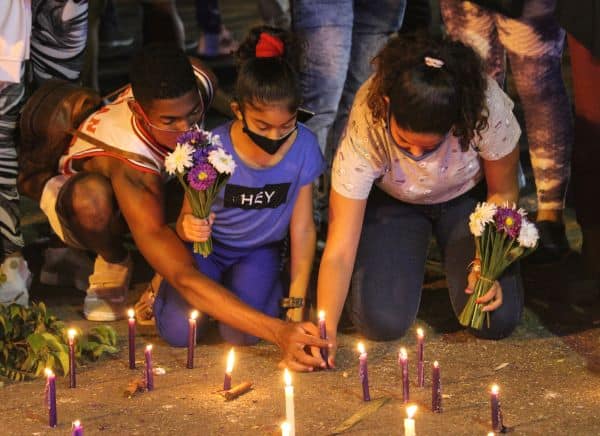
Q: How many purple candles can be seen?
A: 13